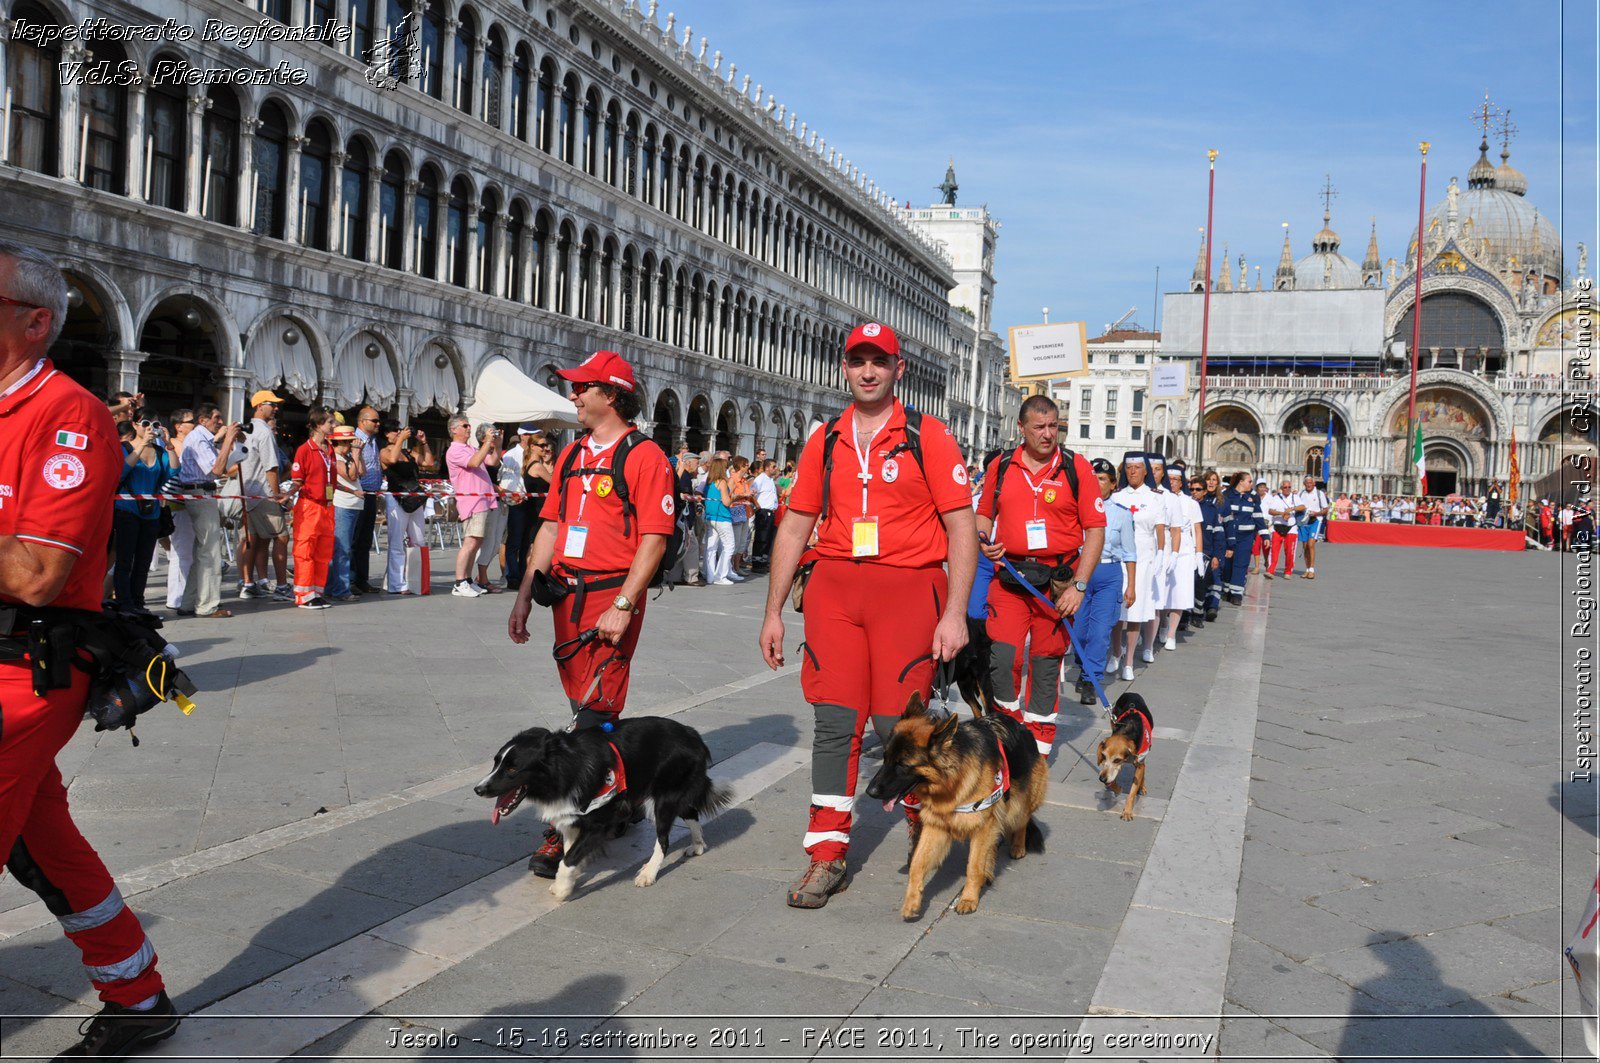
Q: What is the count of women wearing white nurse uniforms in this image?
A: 3